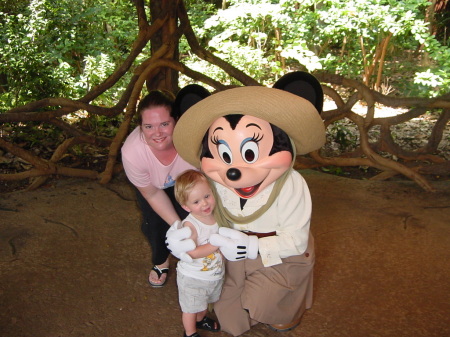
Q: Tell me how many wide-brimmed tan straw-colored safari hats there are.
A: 1